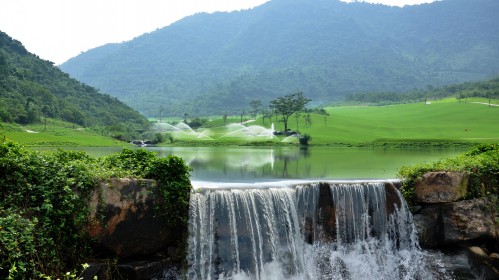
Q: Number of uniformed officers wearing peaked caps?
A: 0